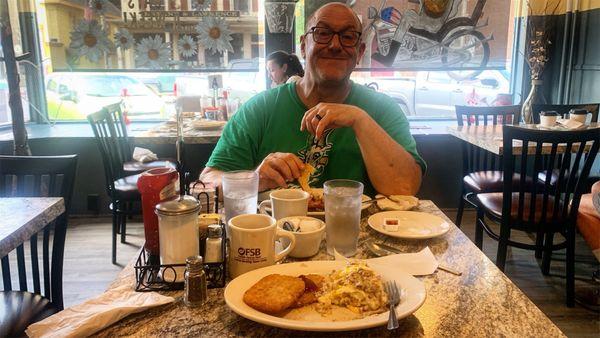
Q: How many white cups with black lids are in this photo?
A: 2